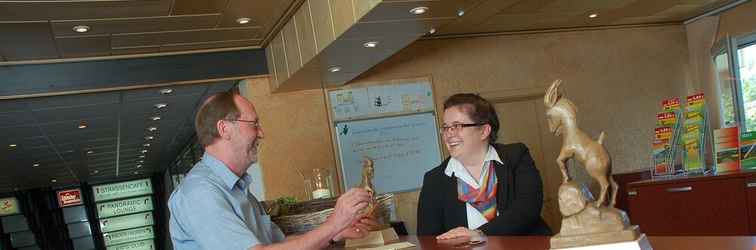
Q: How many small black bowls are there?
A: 0